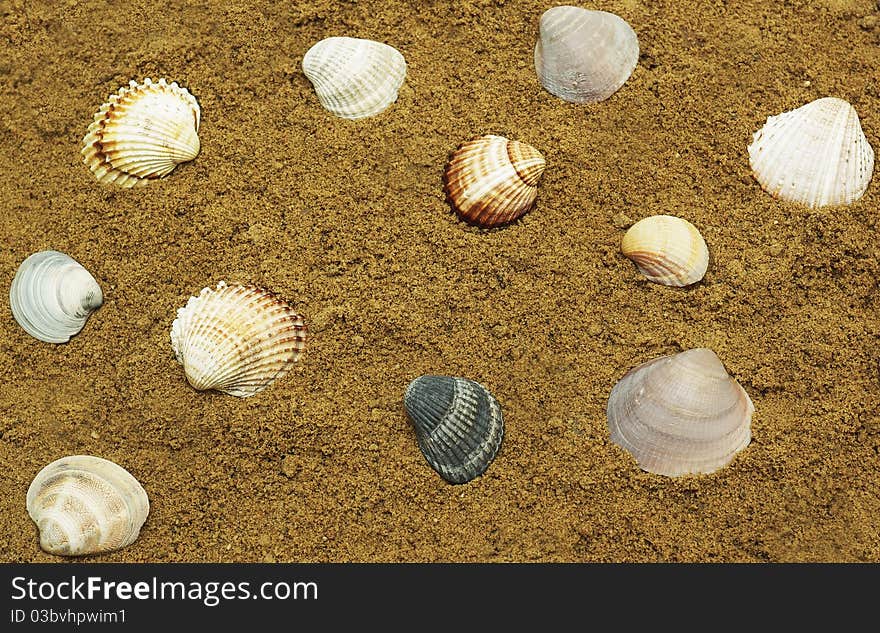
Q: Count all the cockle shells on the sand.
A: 11